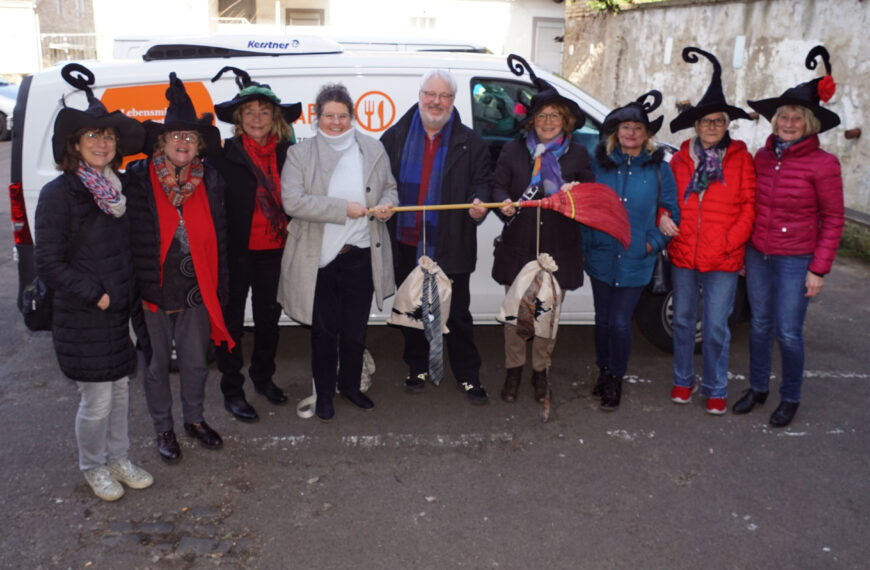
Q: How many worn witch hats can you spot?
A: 7